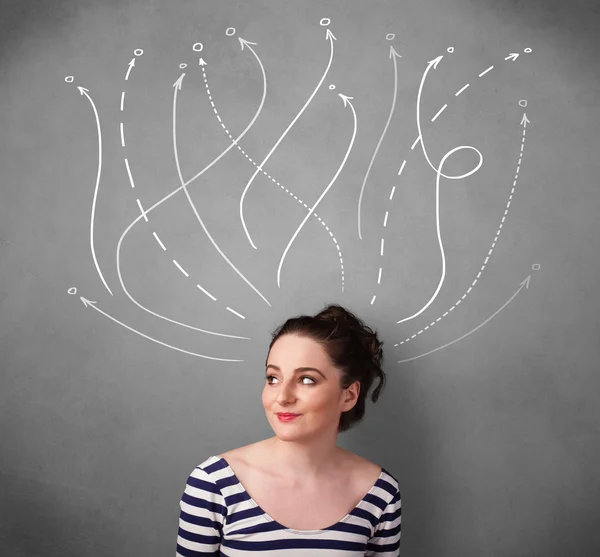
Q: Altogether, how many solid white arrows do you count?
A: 9